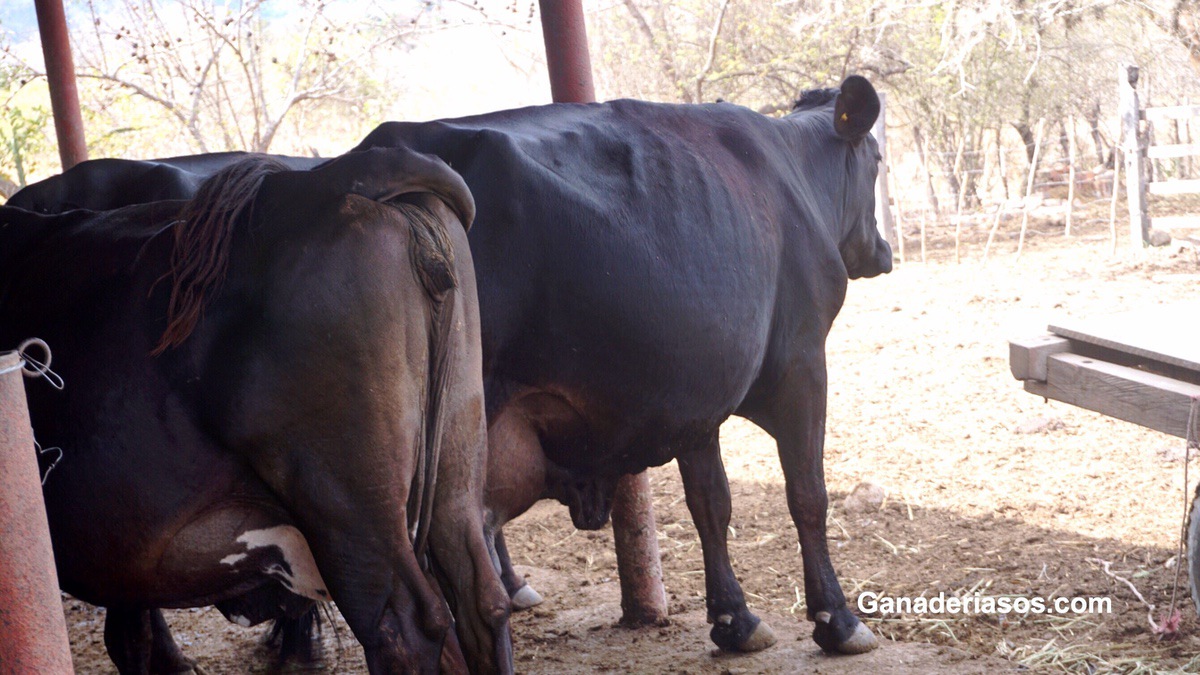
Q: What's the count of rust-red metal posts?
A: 3